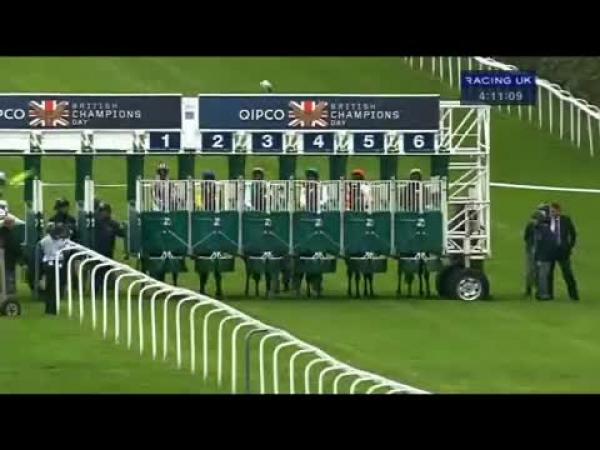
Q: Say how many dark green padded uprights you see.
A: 9